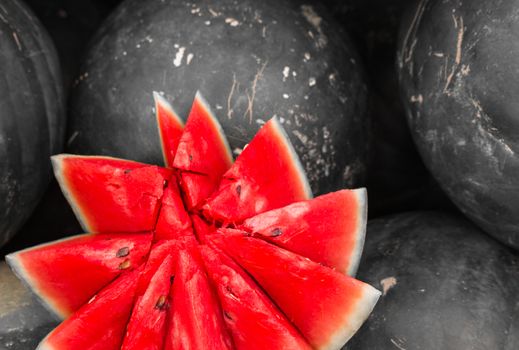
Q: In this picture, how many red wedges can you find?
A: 11